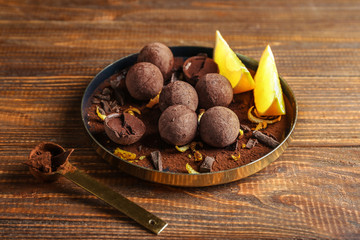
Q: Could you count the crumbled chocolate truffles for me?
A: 2